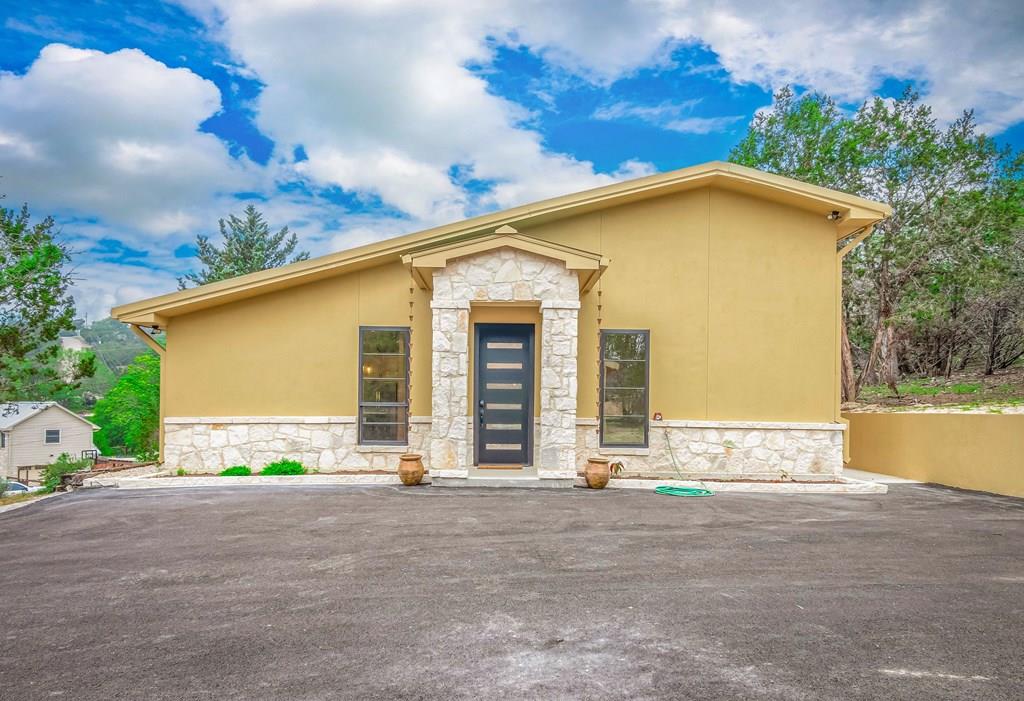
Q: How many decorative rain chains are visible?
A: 2